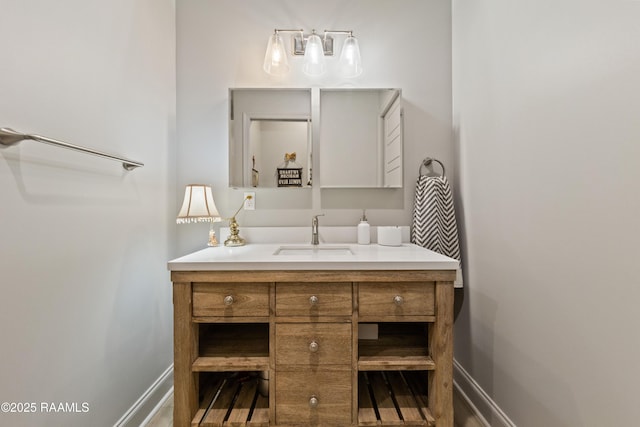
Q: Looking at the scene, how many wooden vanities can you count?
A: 1